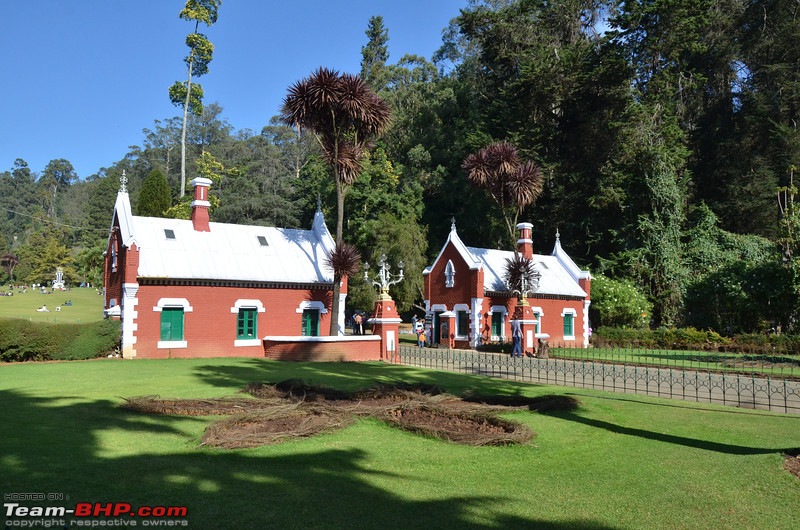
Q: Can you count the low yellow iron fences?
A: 0